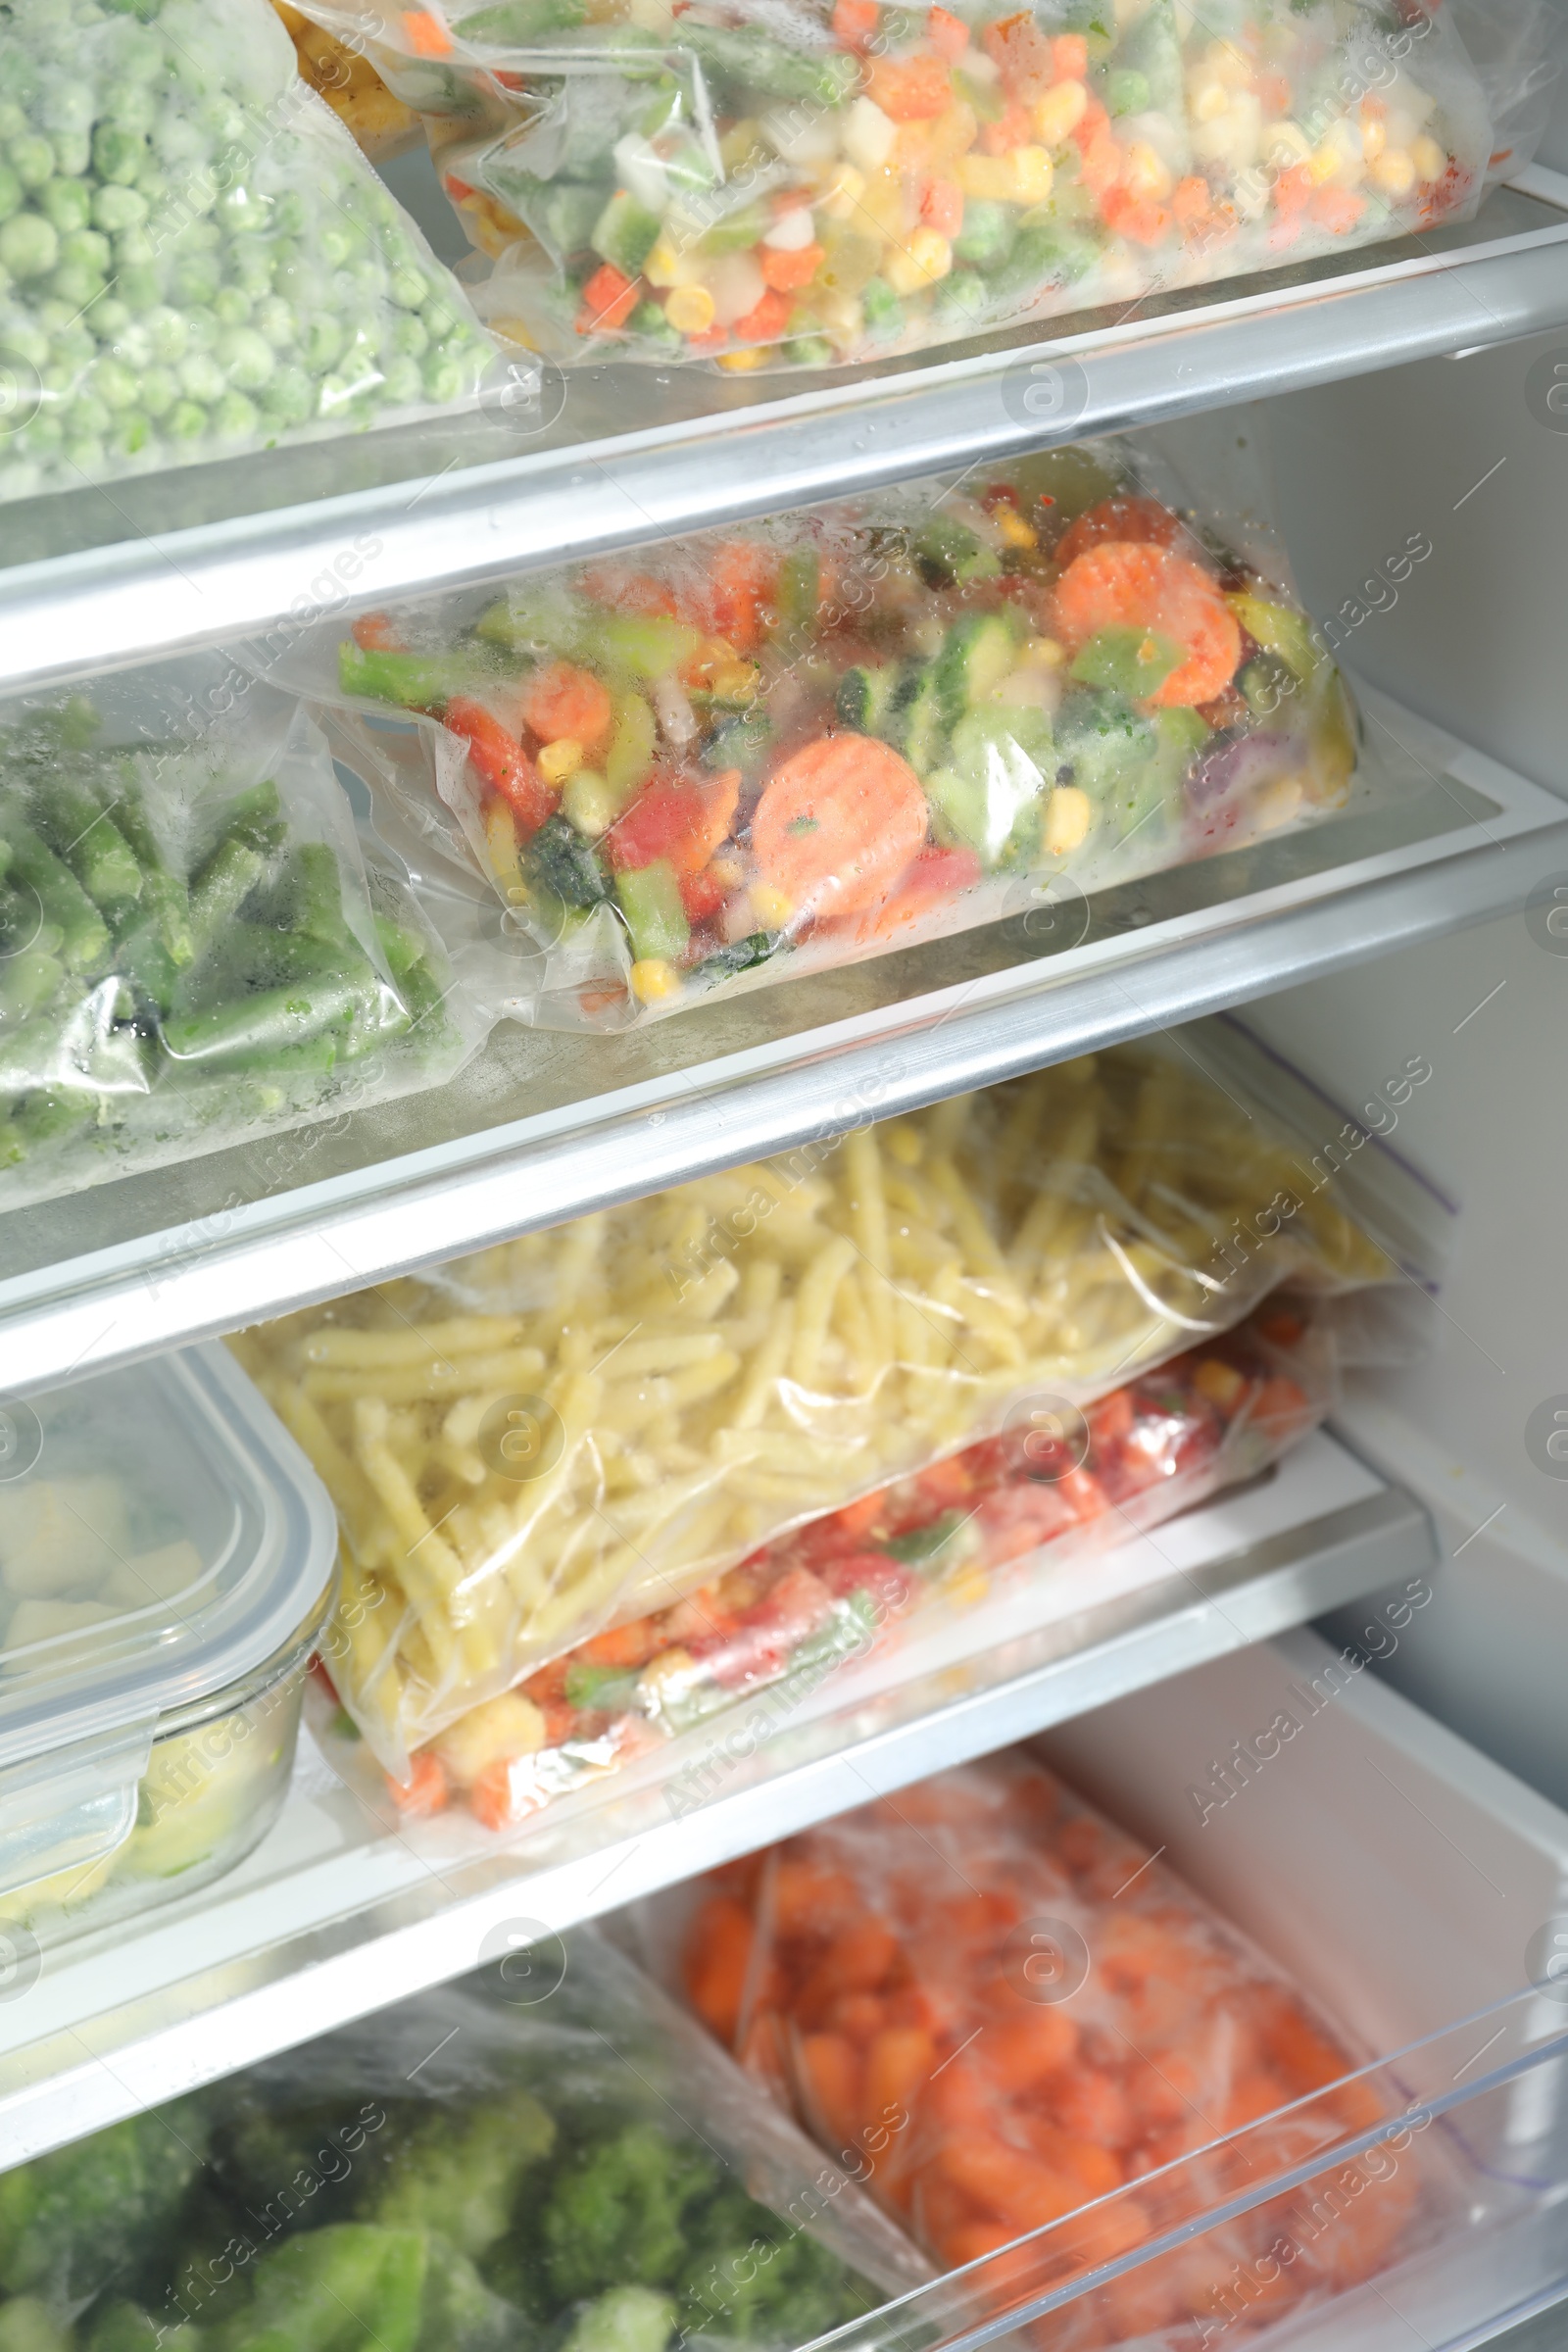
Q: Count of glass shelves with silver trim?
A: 3